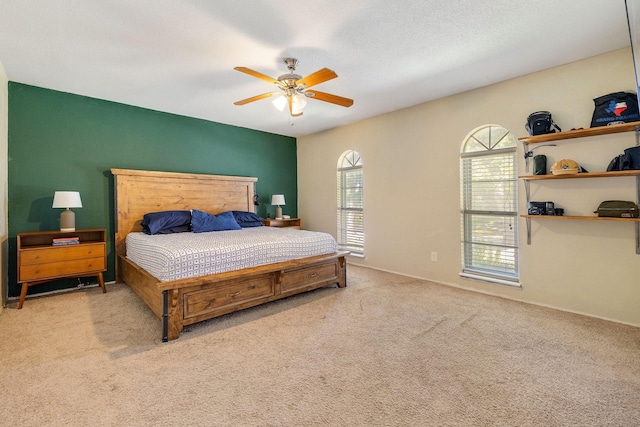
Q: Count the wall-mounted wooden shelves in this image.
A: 3